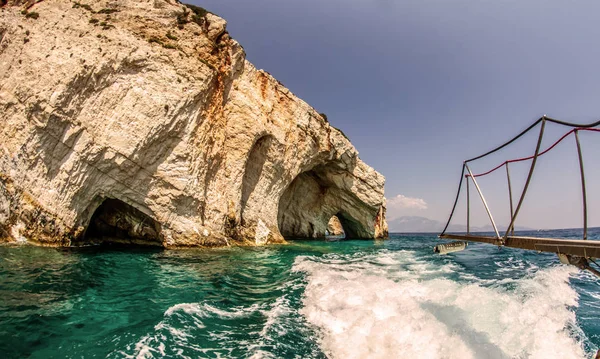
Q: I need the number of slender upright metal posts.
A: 5